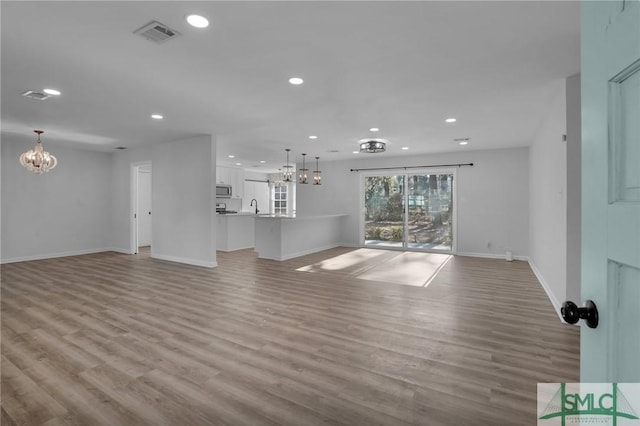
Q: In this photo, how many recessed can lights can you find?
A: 13